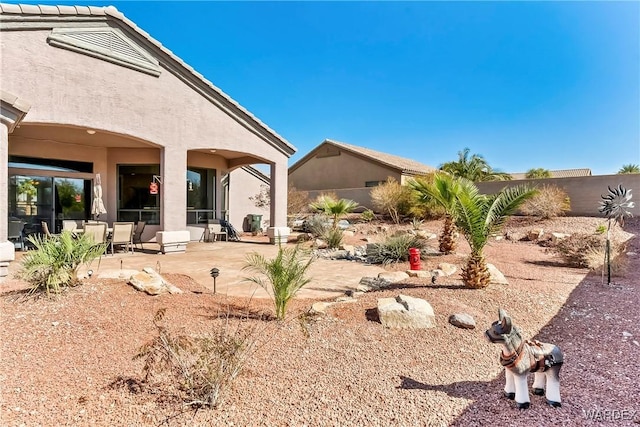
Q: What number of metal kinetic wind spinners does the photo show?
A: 1